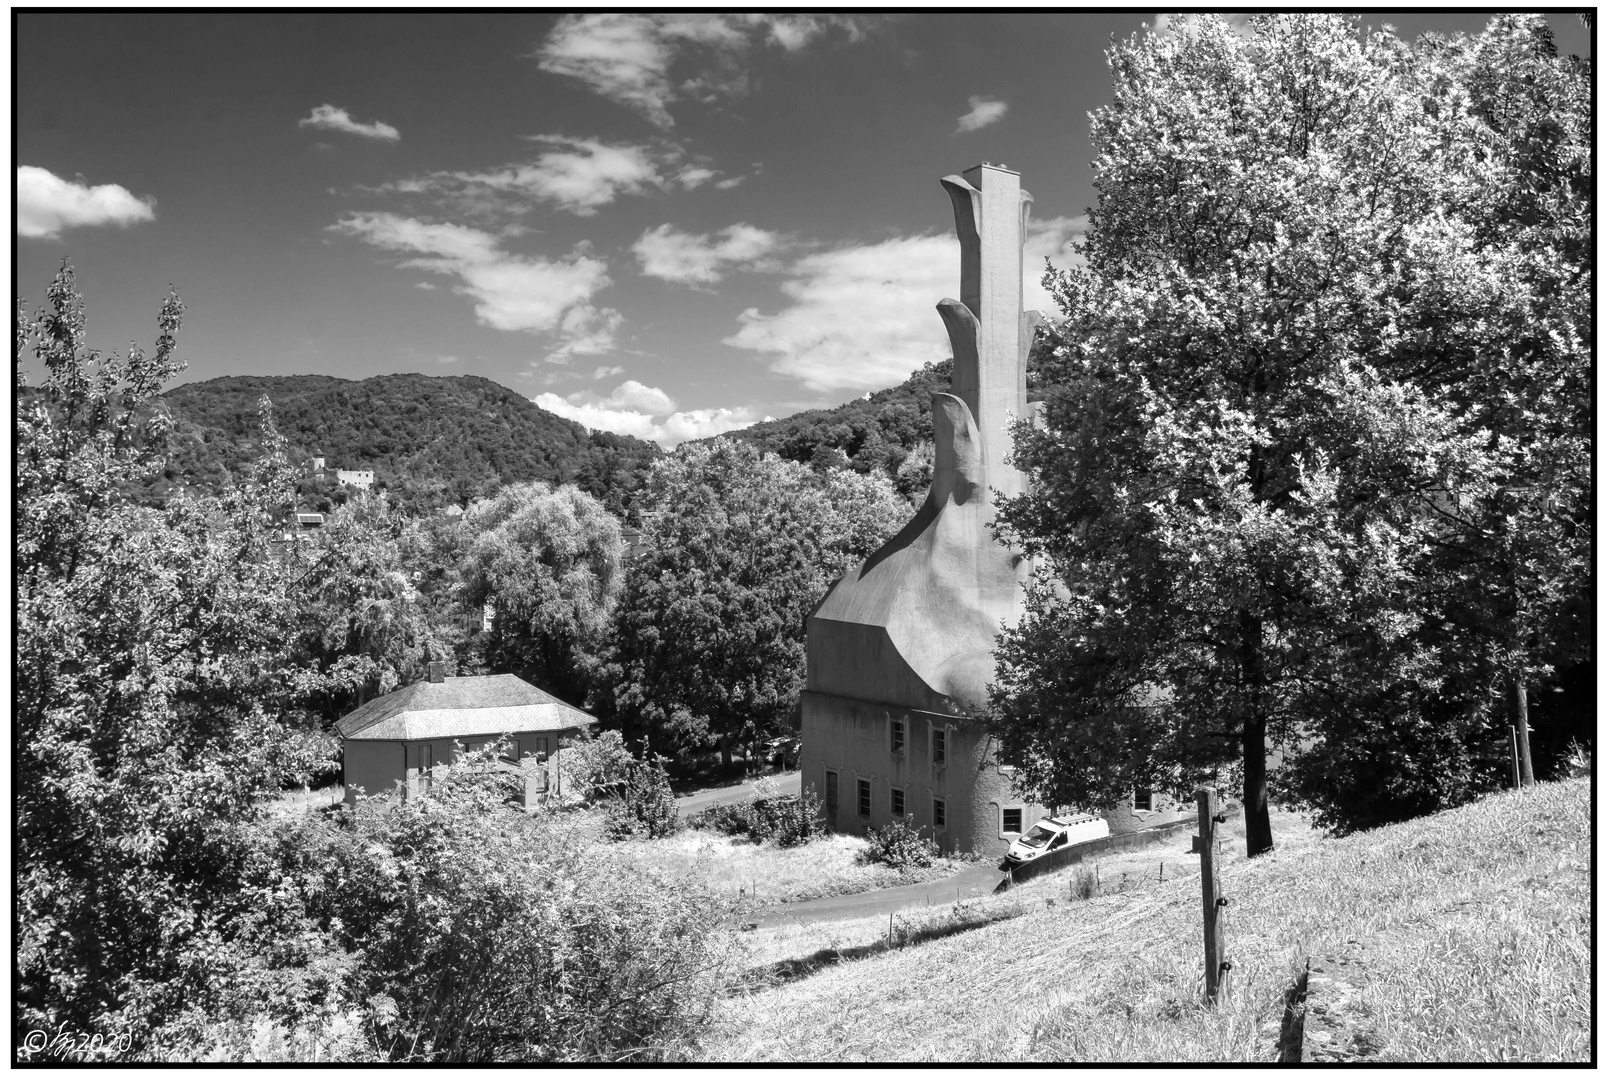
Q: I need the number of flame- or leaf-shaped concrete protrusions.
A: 6